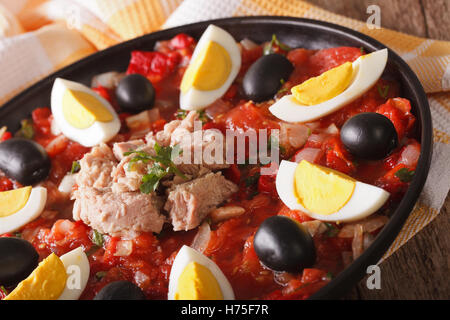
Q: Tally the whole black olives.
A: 7